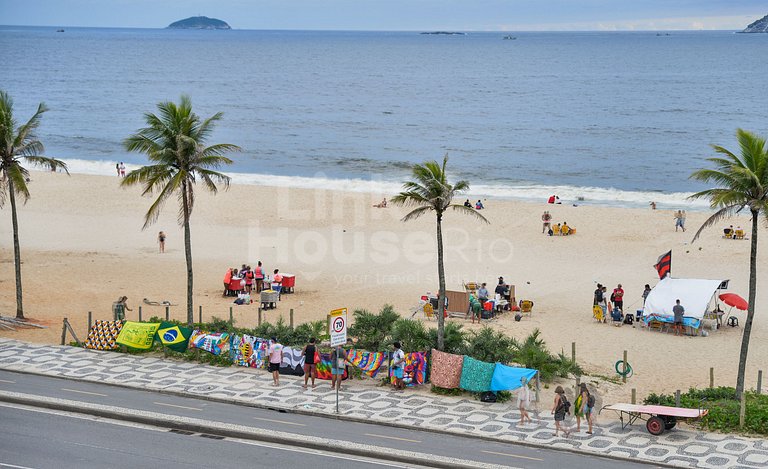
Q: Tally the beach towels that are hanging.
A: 12